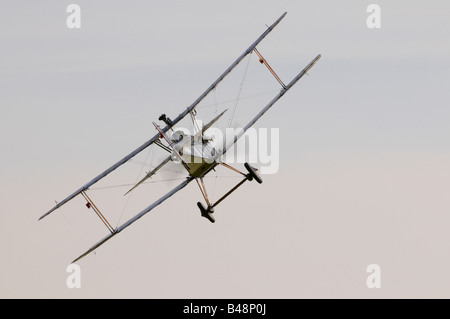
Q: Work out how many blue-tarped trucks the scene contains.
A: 0